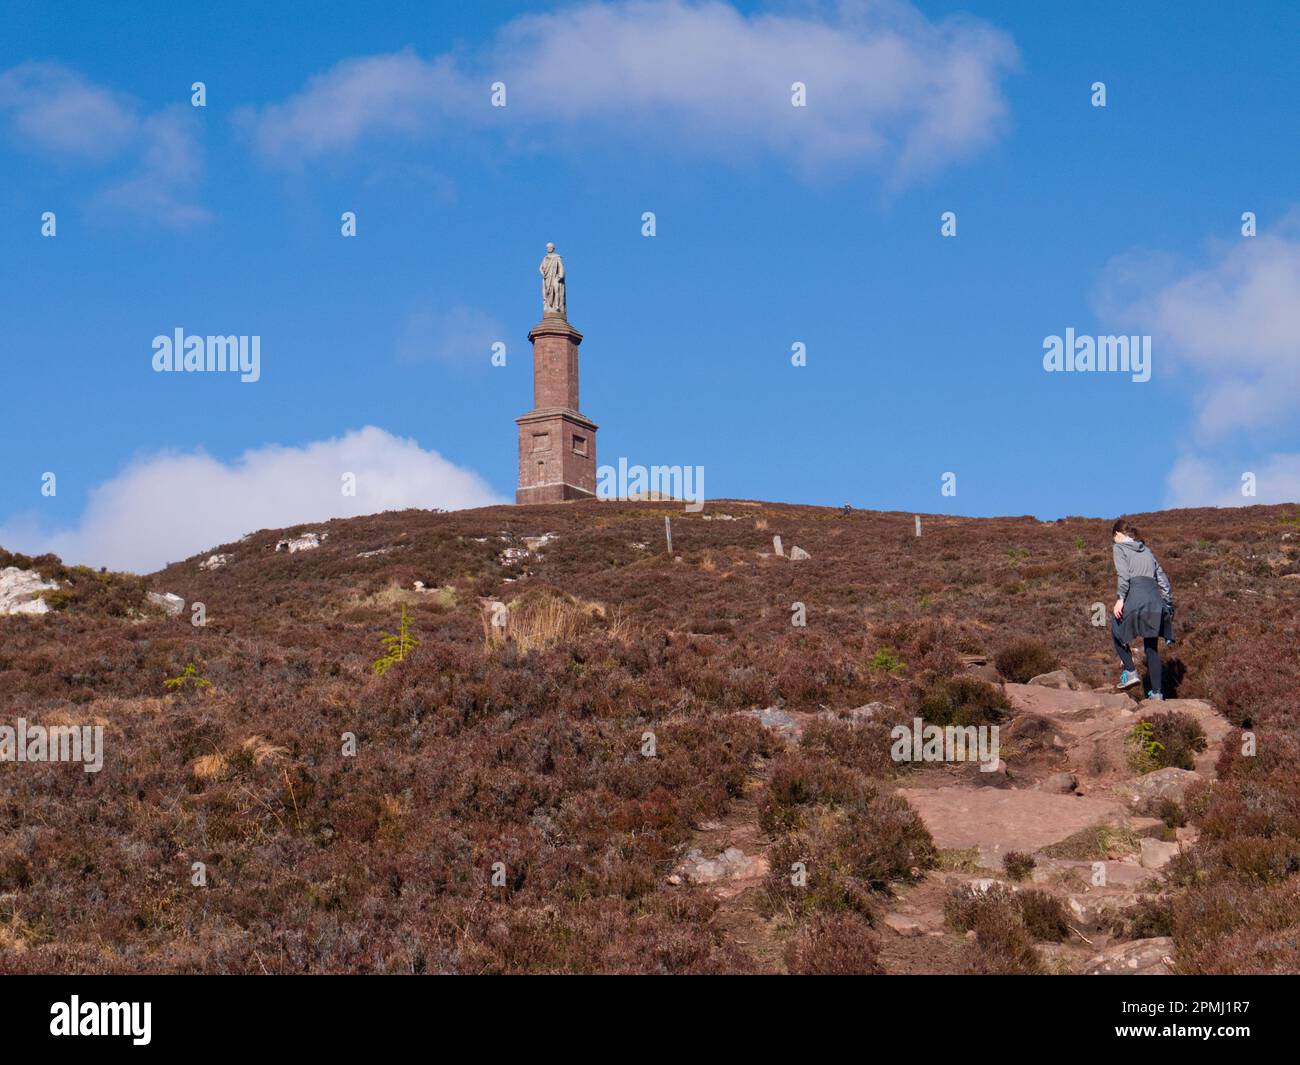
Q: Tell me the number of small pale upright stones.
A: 3